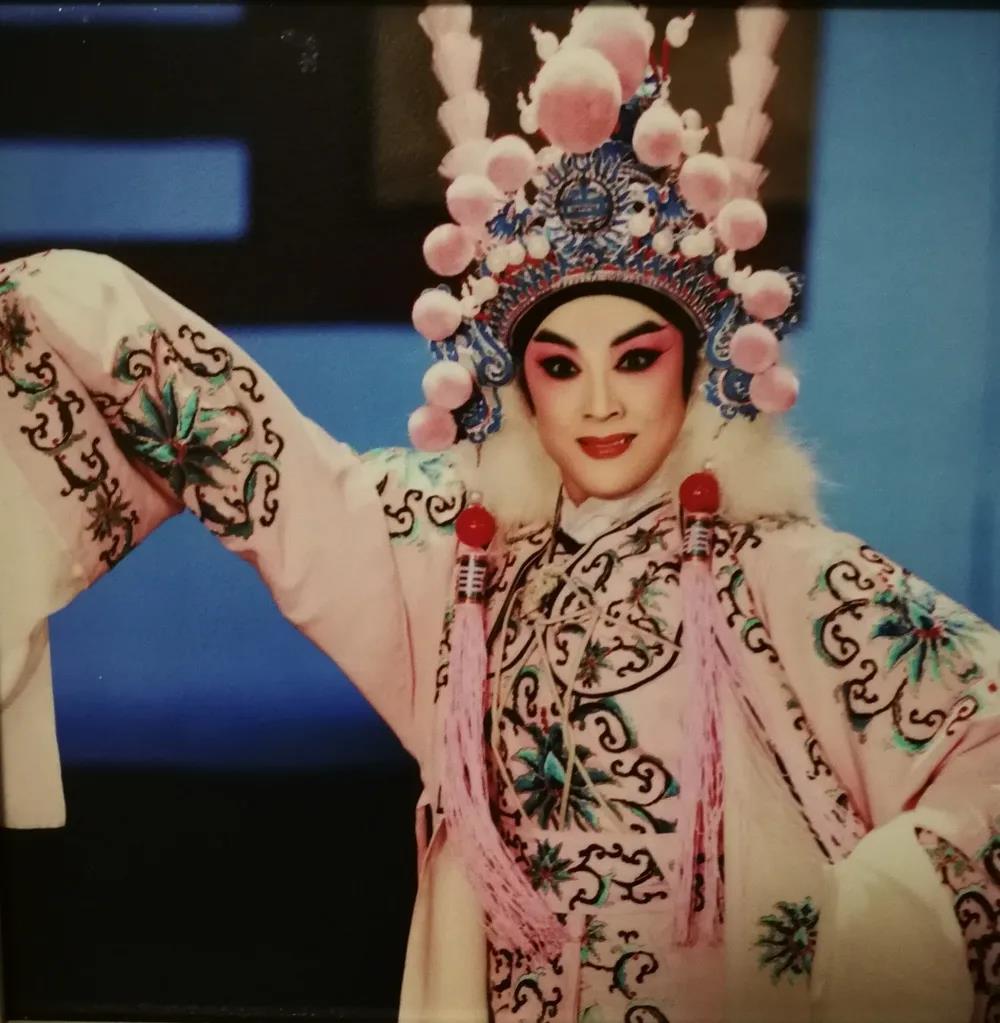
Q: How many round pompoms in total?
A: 14